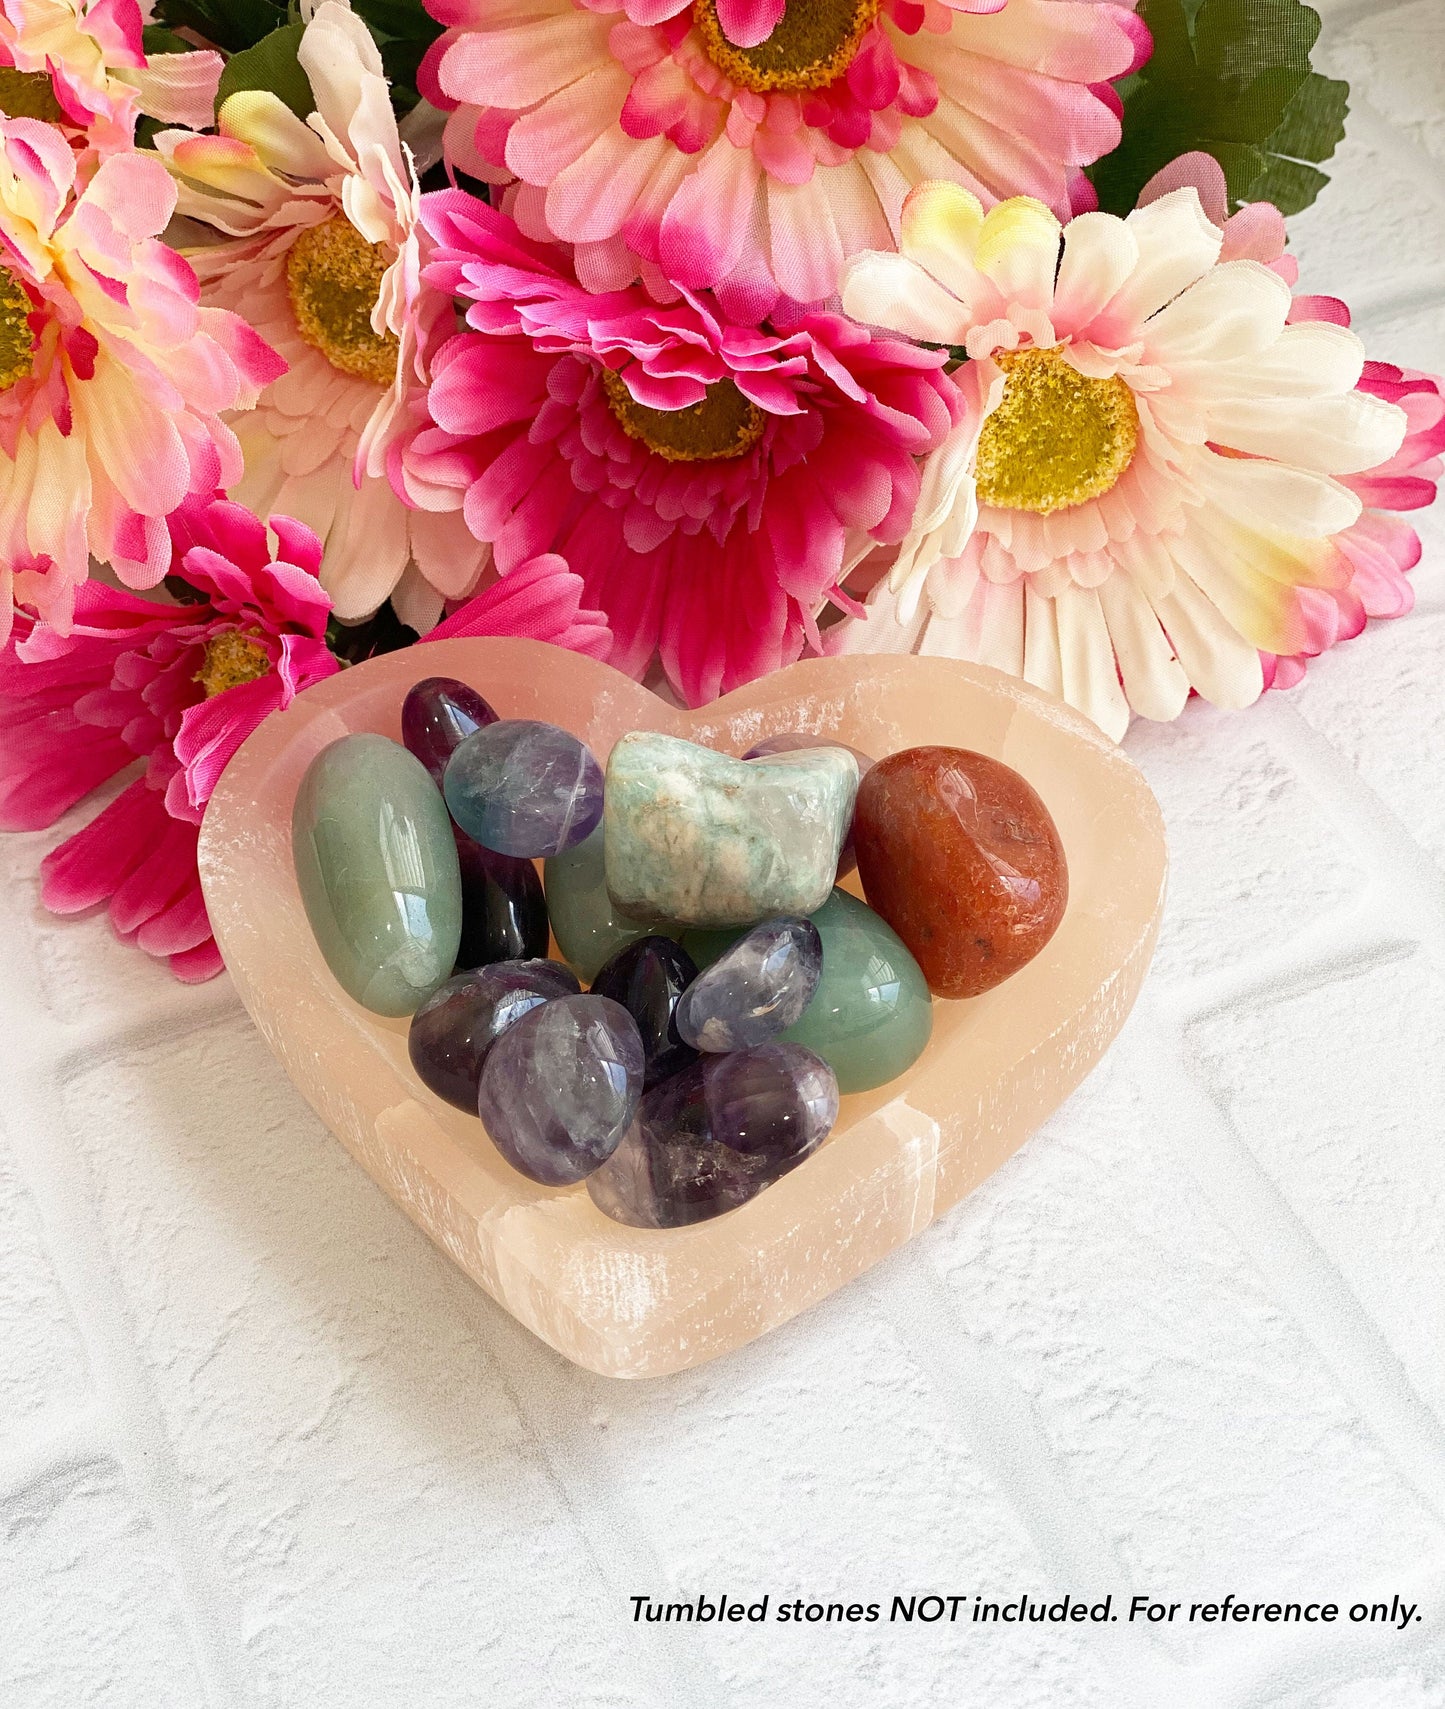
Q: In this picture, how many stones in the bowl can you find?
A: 14